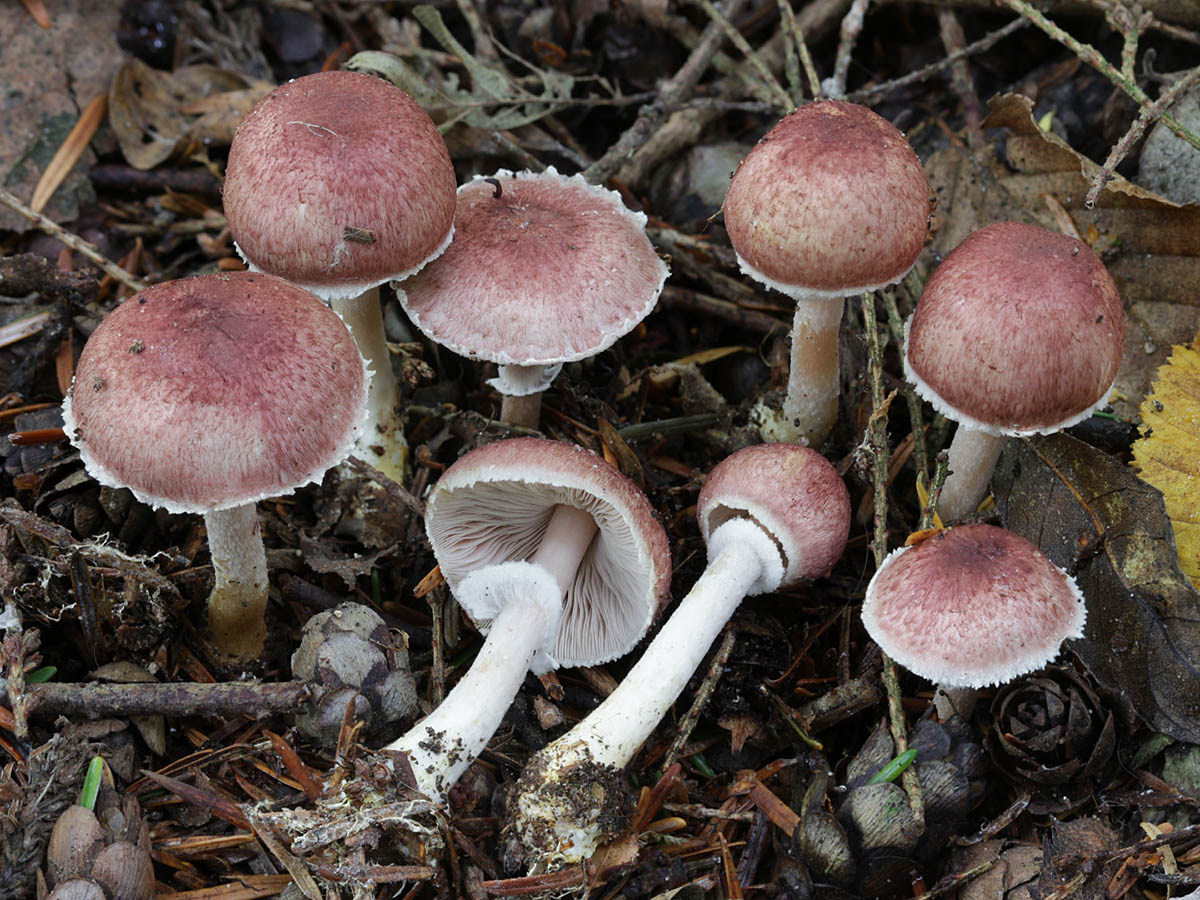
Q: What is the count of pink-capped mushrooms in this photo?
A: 8